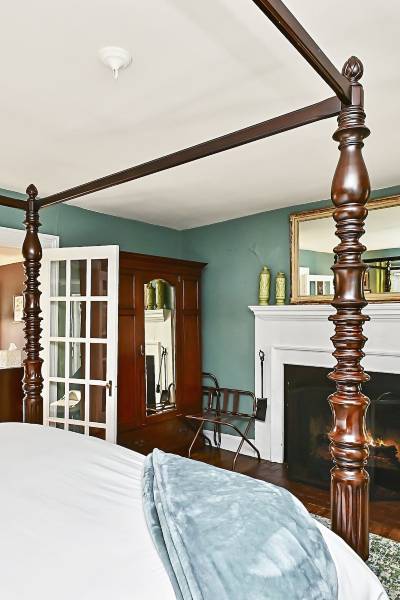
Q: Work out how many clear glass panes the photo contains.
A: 15